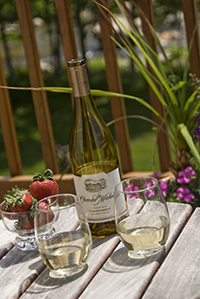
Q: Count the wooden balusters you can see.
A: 6